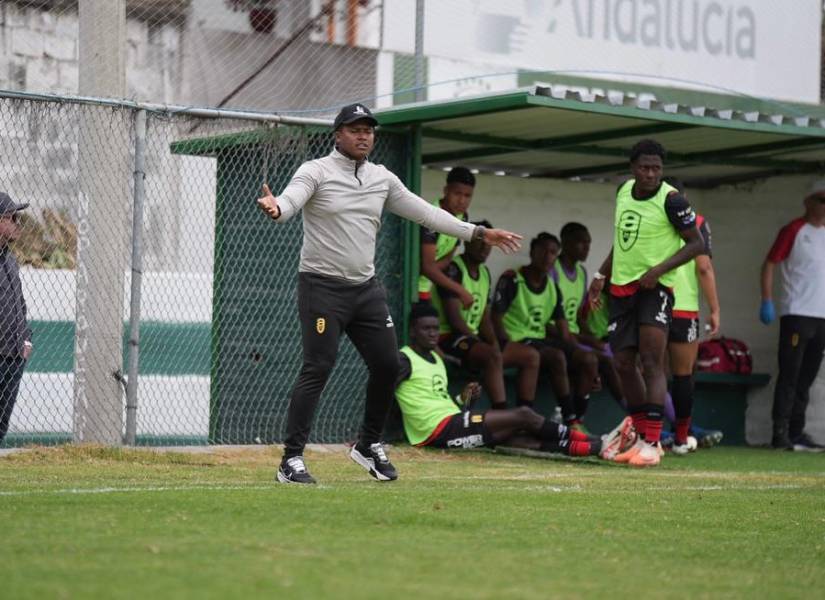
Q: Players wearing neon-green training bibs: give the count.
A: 8